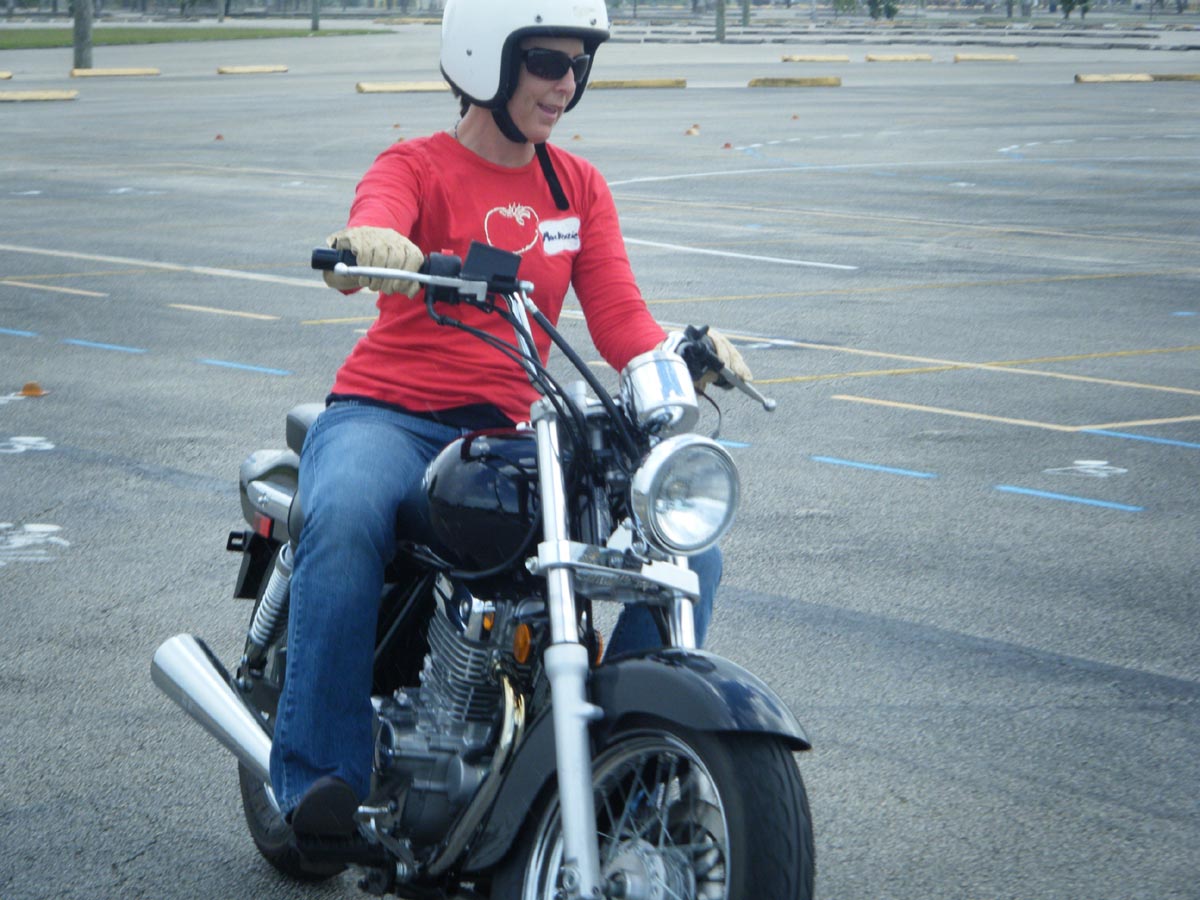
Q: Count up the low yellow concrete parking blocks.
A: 12